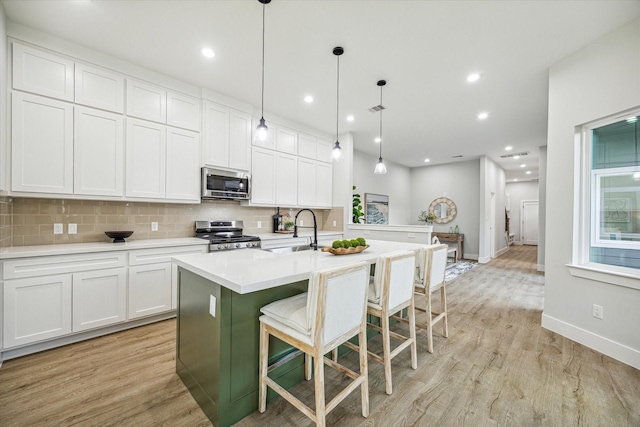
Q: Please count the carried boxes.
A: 0